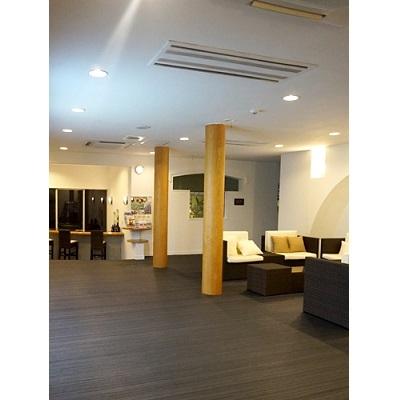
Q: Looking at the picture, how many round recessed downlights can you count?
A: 9